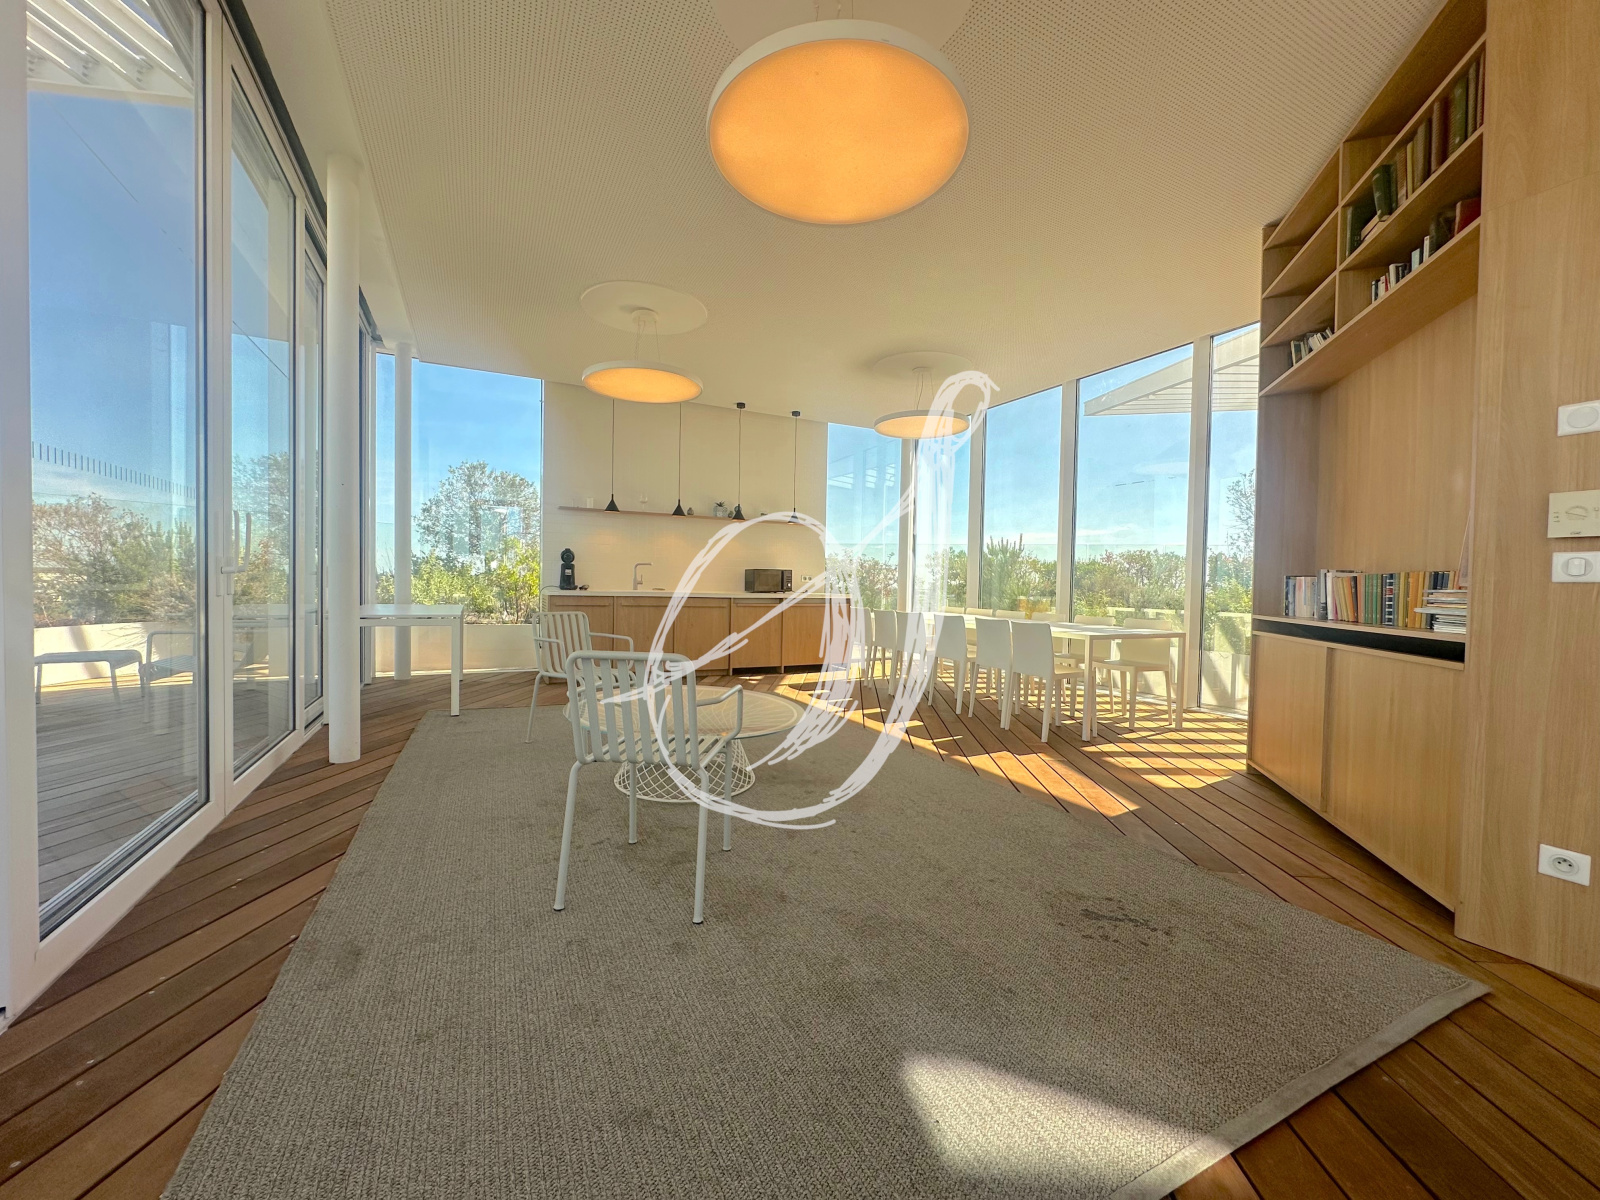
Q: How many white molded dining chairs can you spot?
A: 12